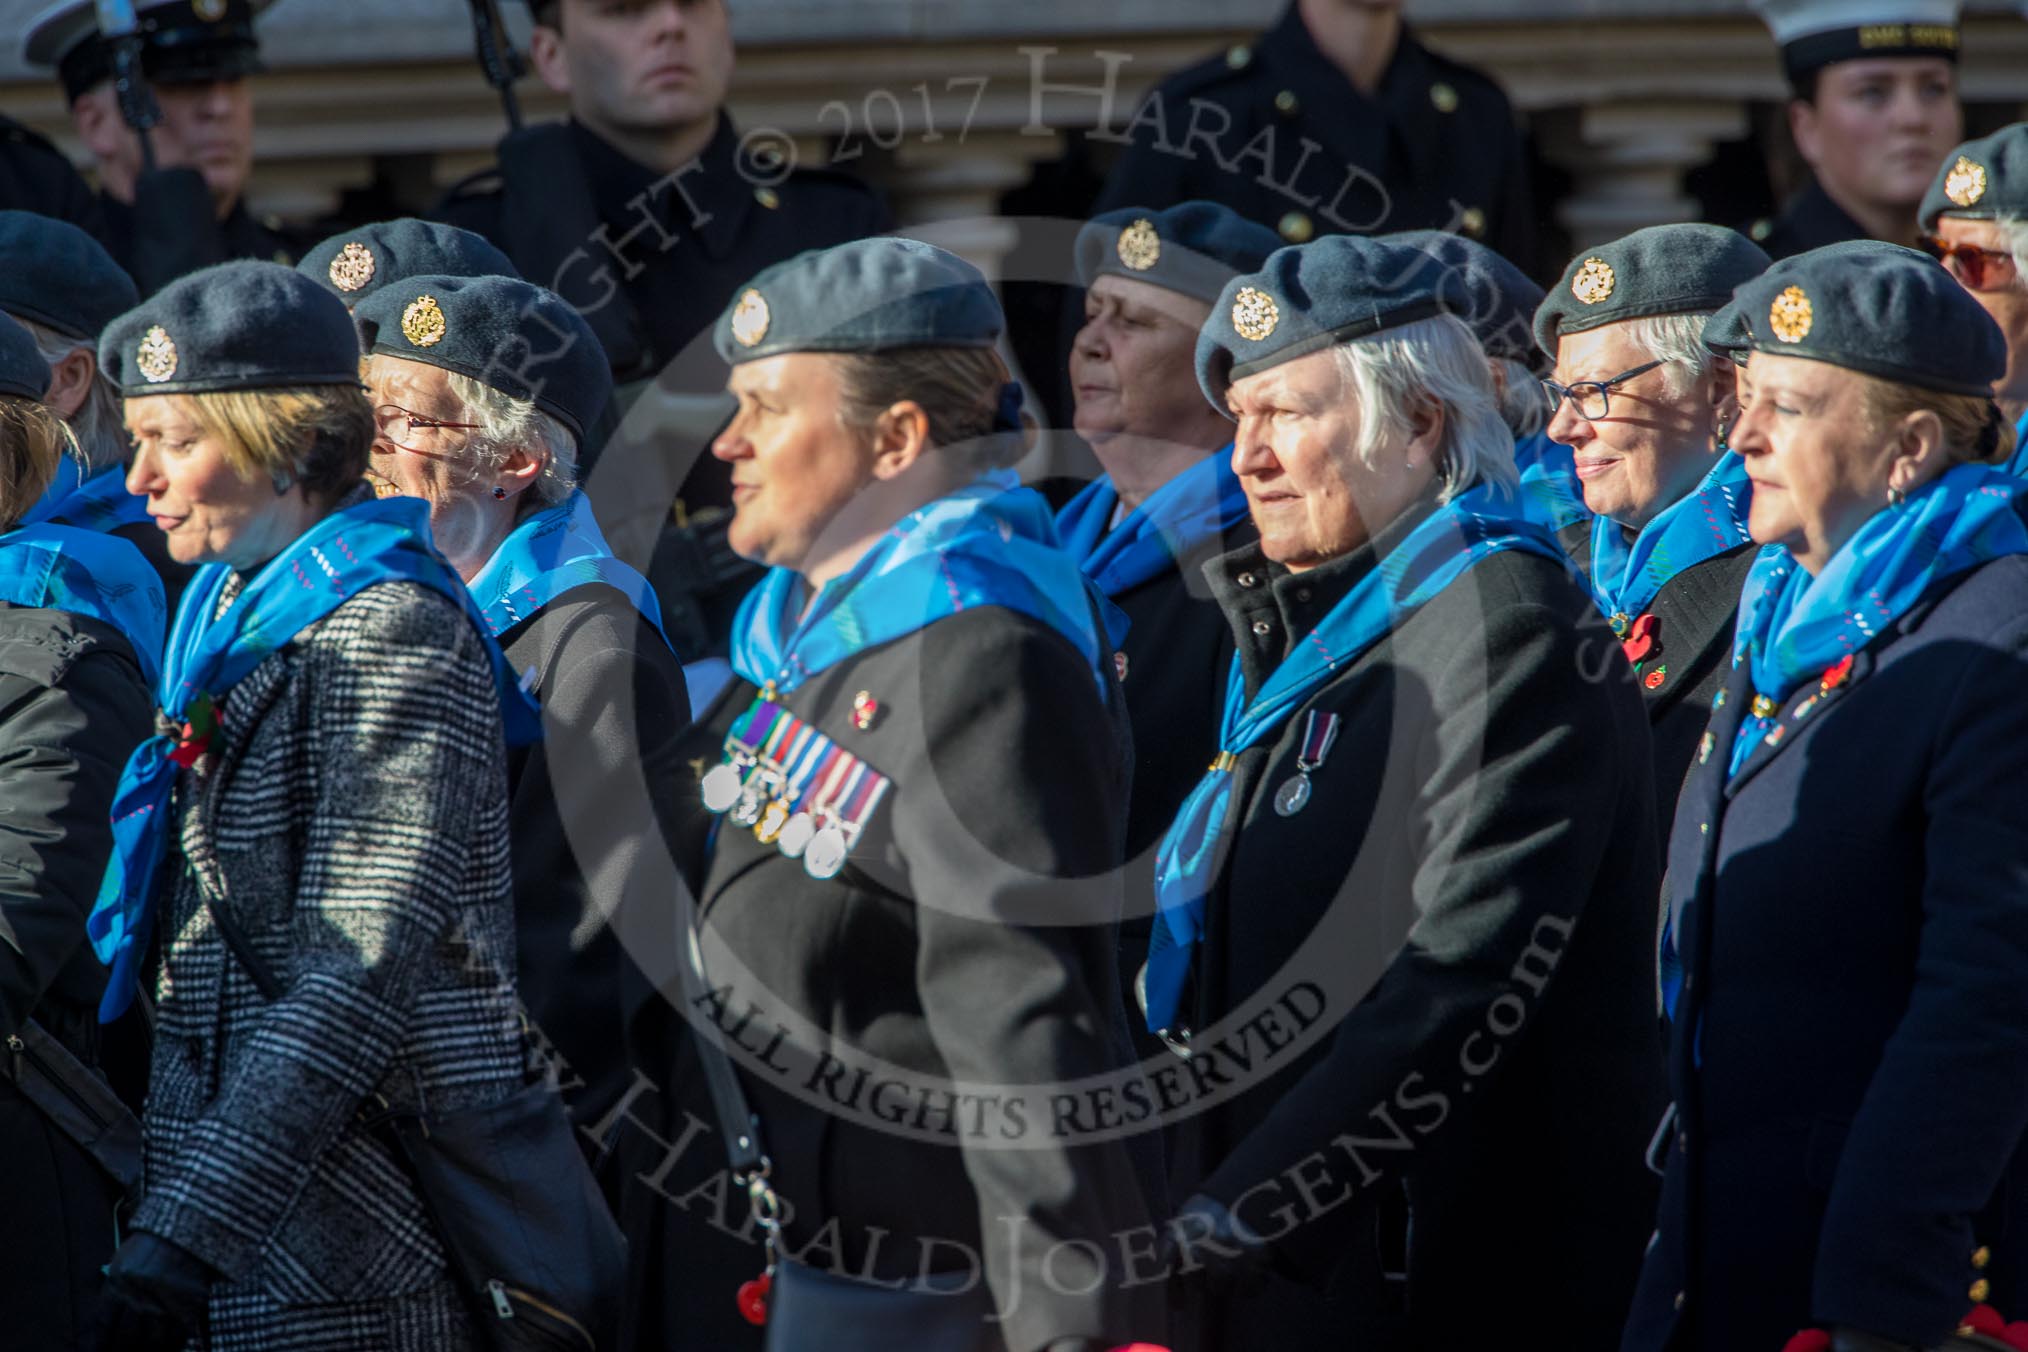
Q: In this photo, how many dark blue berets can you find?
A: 12